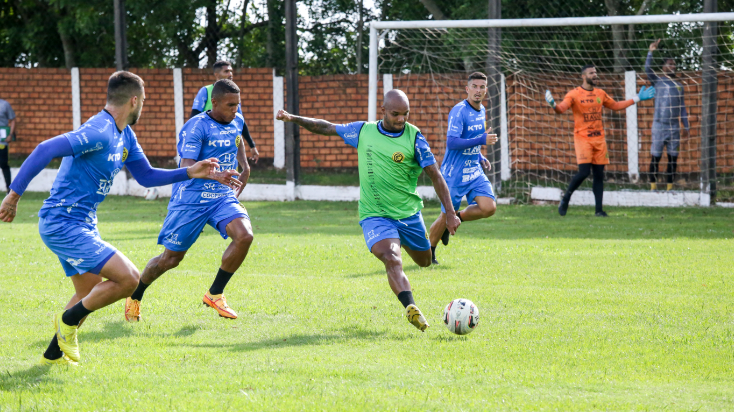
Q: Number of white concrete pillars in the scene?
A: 6